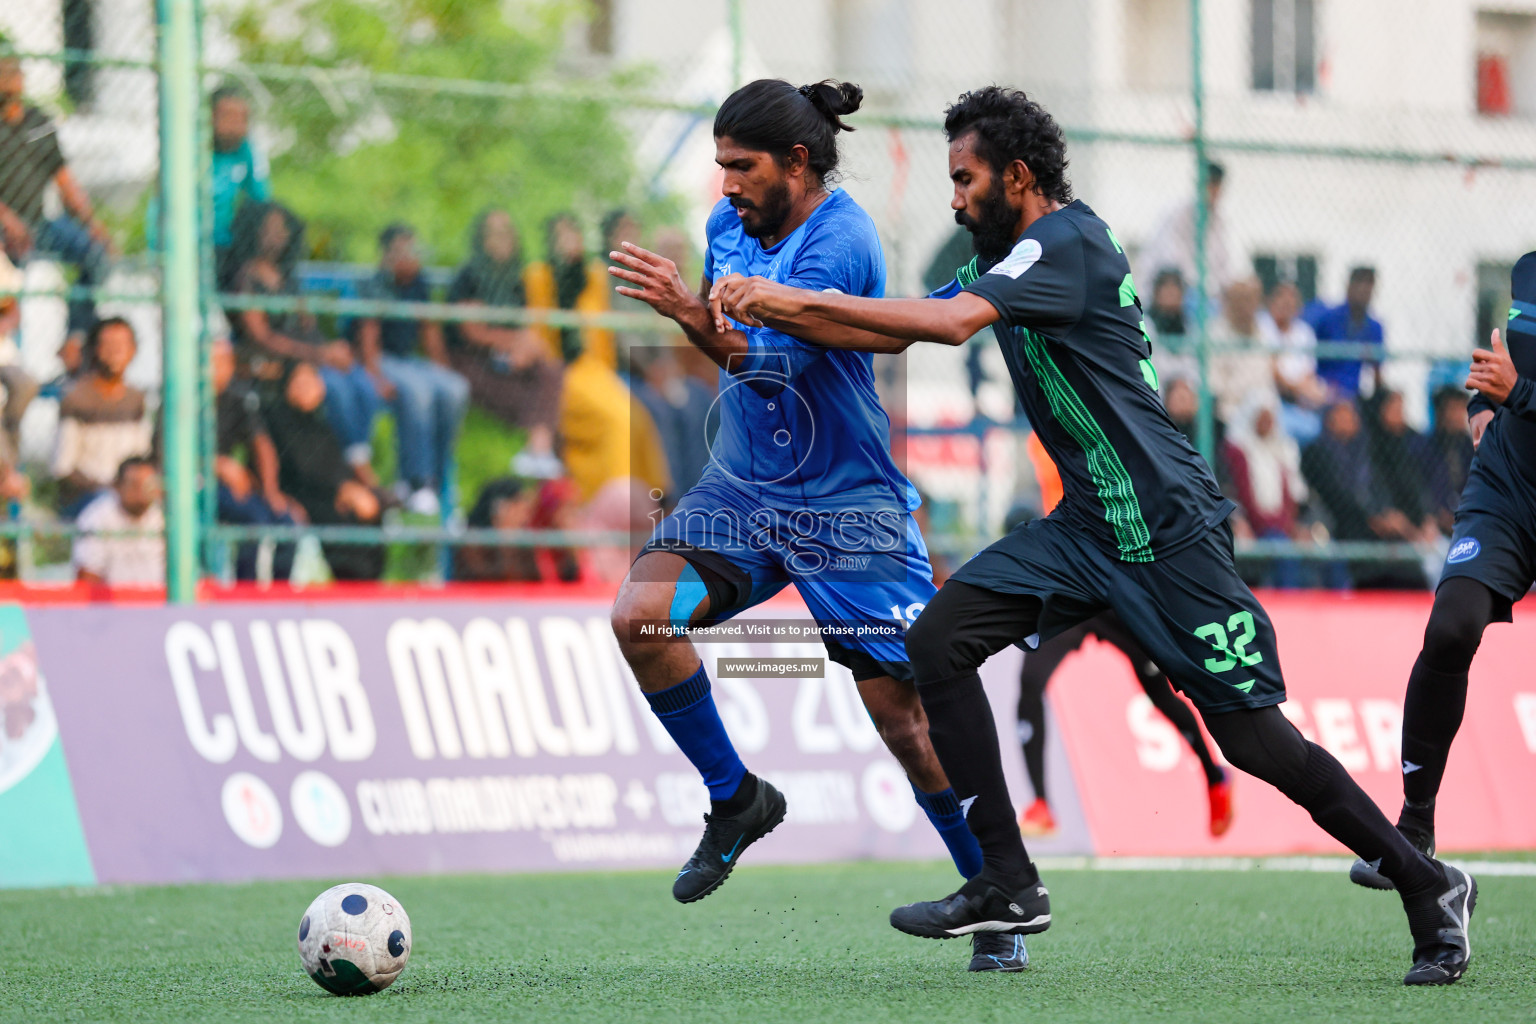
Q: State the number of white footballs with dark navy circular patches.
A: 1